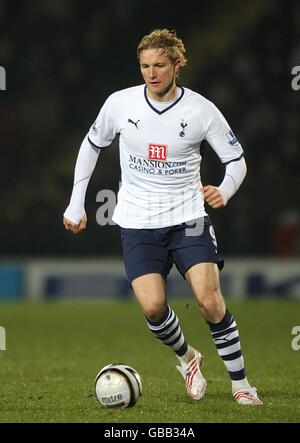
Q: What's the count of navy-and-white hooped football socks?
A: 2